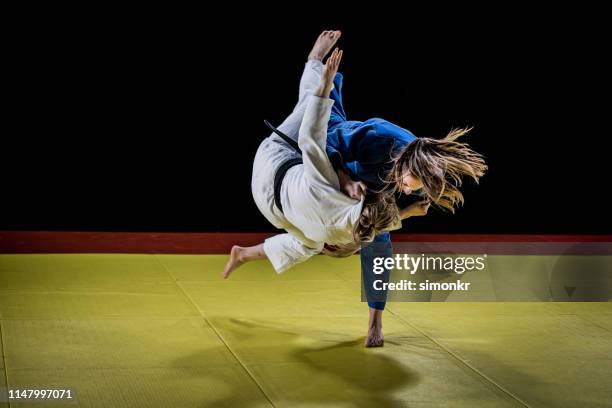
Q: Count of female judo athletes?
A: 2